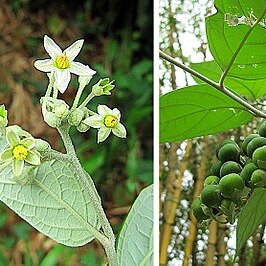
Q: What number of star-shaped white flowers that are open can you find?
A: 3